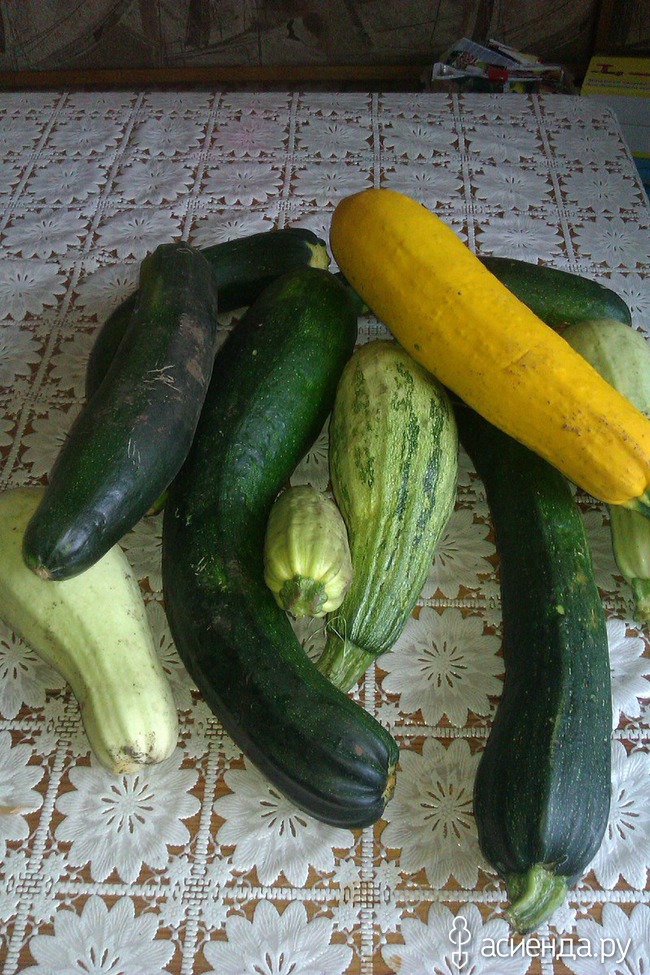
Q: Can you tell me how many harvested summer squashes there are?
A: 10